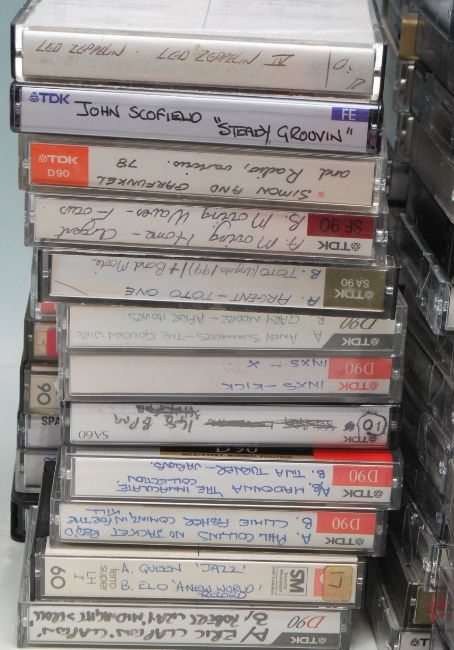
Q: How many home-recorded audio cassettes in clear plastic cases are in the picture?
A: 12